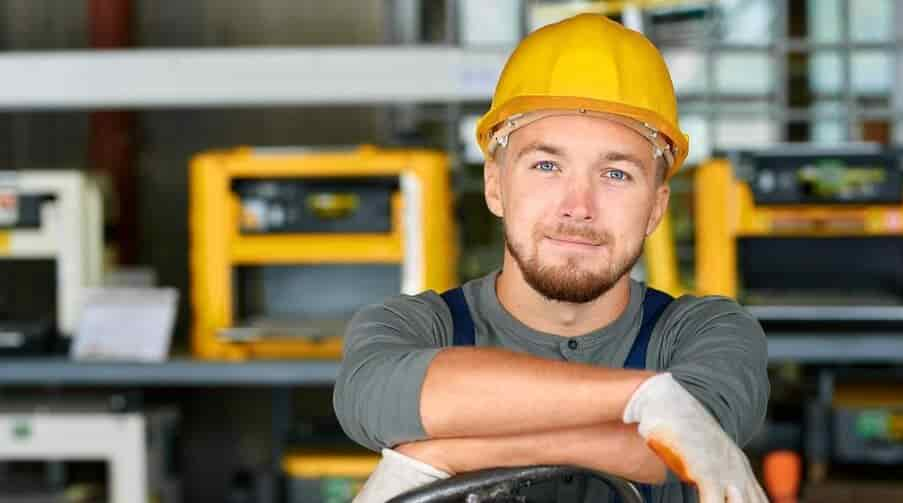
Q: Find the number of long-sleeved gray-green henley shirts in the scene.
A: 1